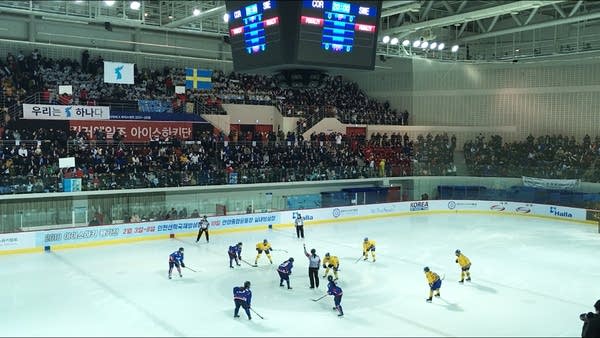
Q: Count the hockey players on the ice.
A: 10